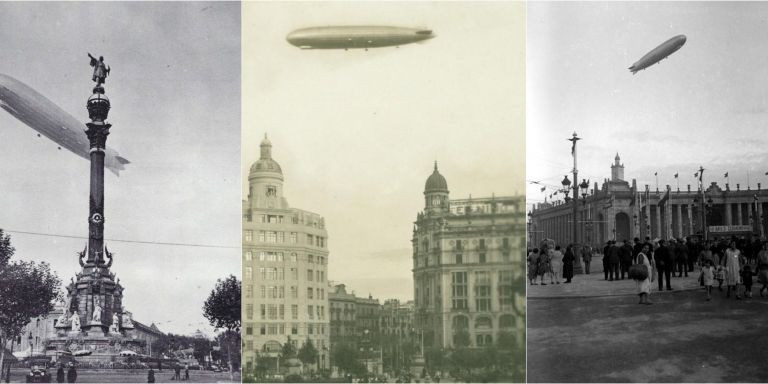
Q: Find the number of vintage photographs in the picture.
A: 3